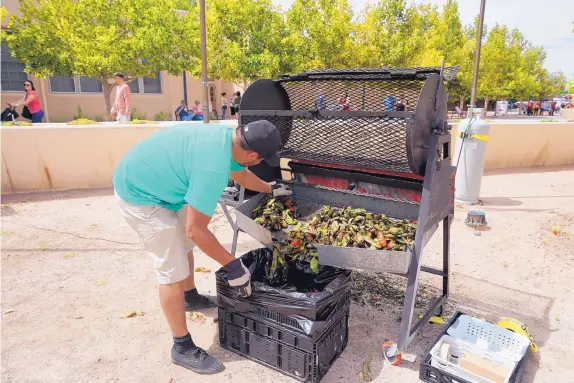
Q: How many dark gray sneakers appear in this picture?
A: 2